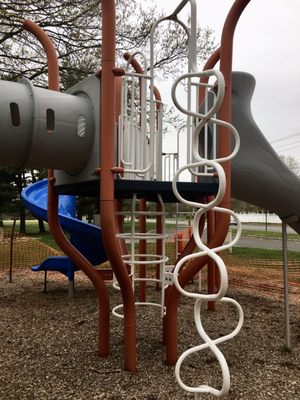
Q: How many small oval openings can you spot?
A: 3